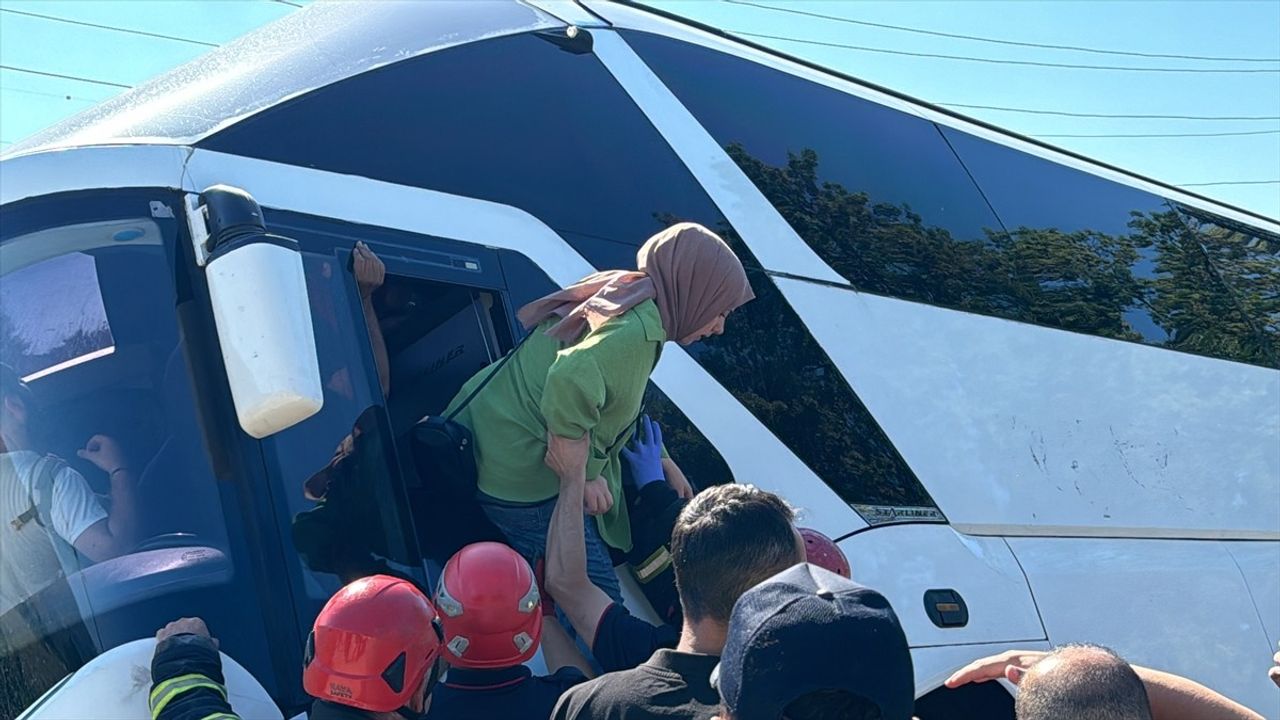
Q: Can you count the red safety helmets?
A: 3